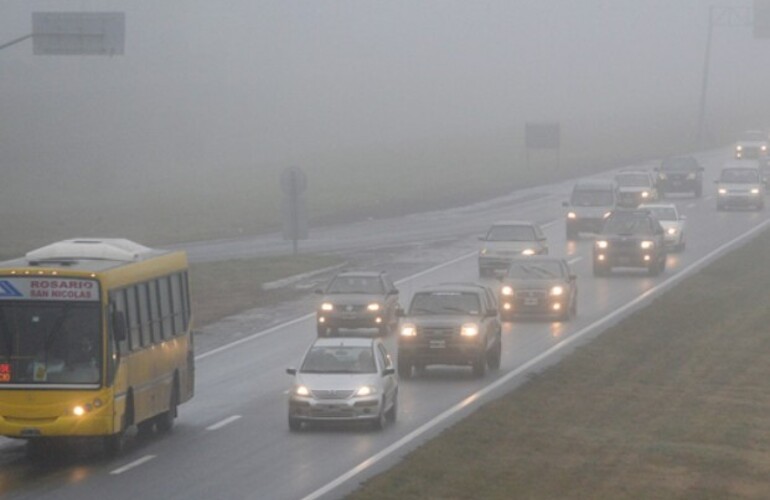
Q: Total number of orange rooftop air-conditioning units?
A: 0